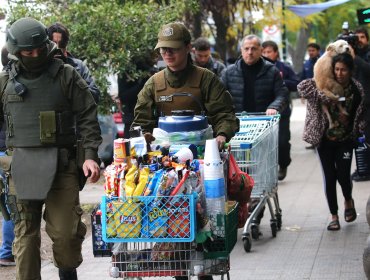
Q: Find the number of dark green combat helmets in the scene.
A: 1